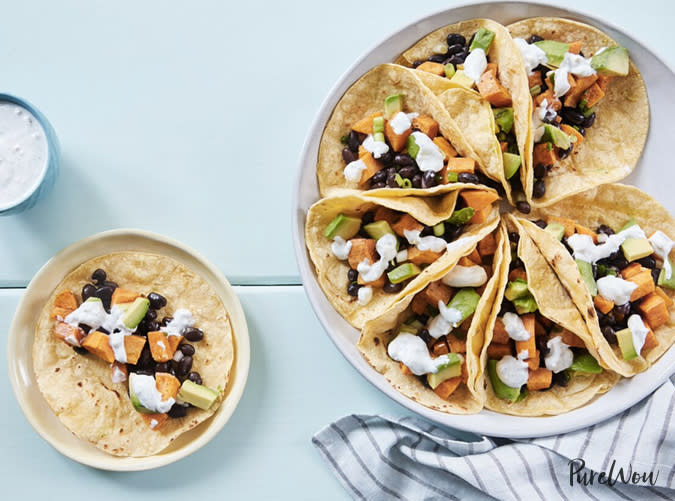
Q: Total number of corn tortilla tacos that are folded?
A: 7